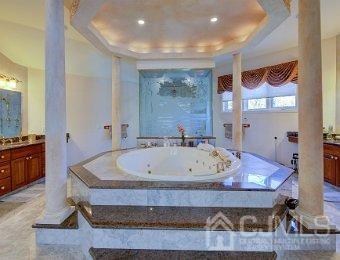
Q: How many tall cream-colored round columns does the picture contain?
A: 4